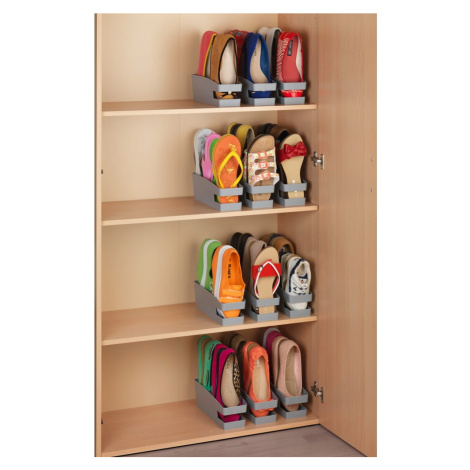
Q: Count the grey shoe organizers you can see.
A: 12